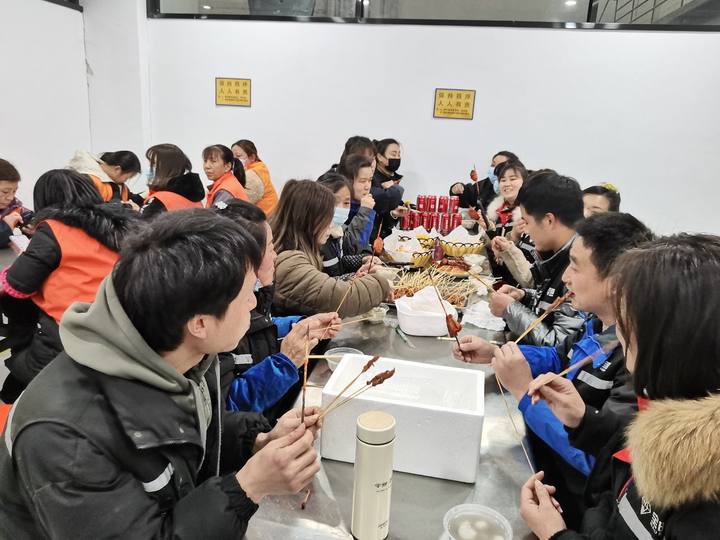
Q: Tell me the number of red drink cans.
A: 10